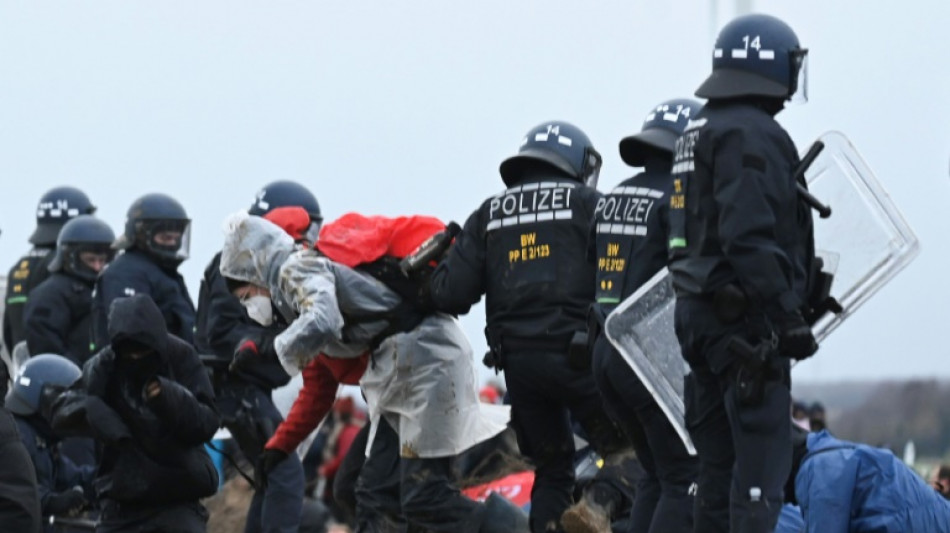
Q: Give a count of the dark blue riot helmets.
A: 8